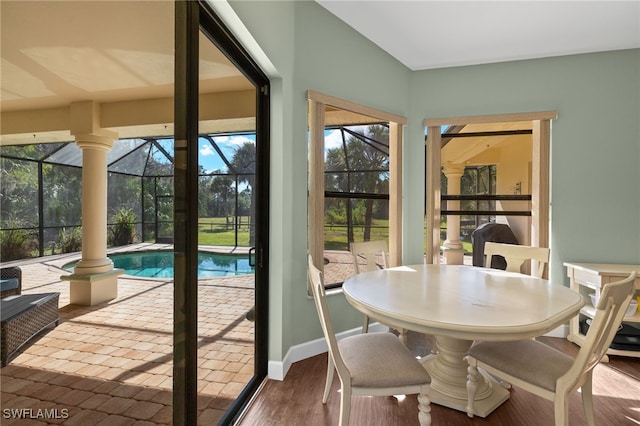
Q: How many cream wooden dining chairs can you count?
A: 4